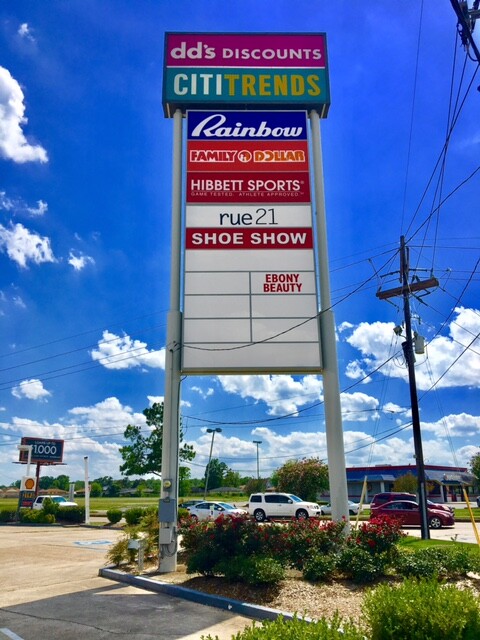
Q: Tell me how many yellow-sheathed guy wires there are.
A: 2